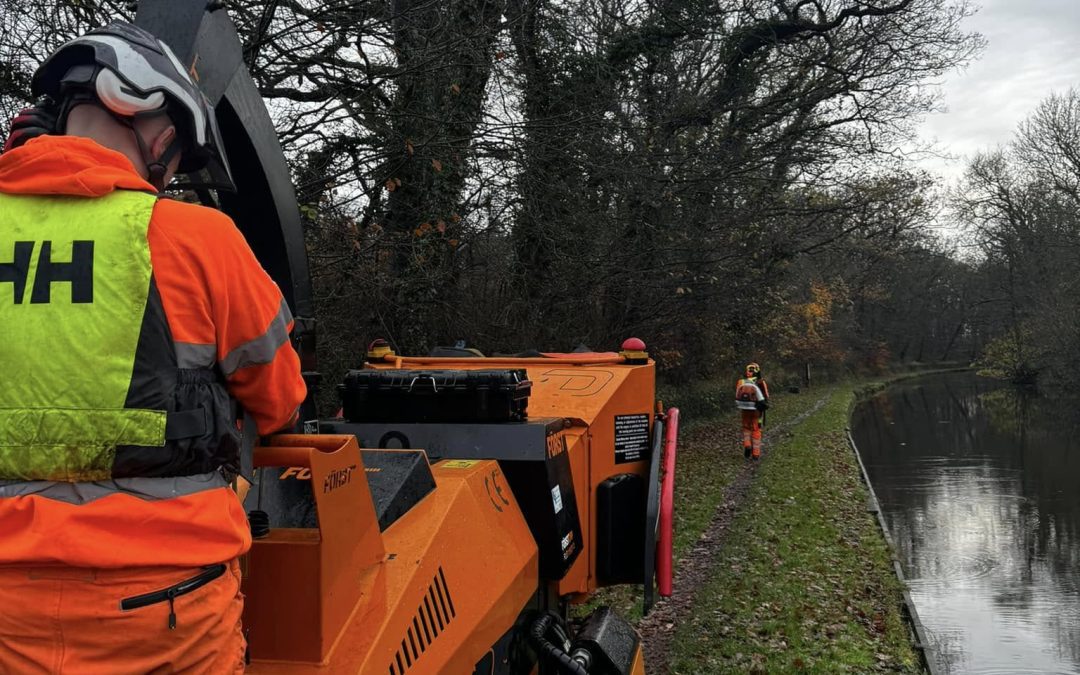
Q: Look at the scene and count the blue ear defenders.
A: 0